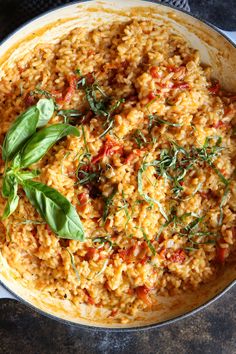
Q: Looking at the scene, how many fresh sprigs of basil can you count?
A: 1